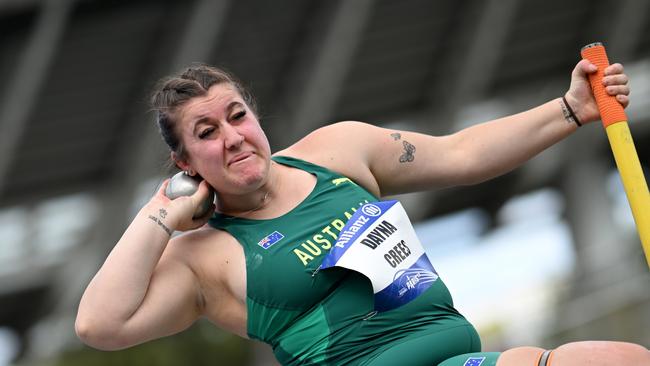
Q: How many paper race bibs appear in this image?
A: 1